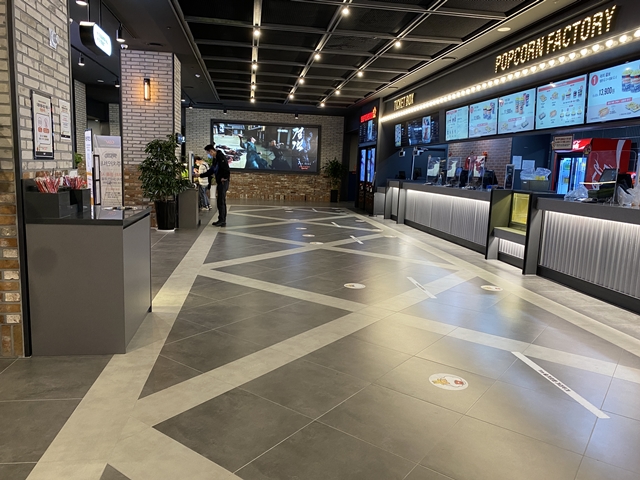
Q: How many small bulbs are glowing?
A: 12